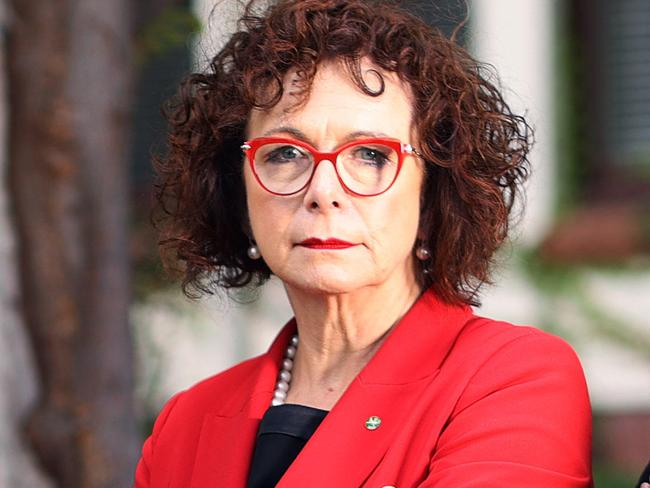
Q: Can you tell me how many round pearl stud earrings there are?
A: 2